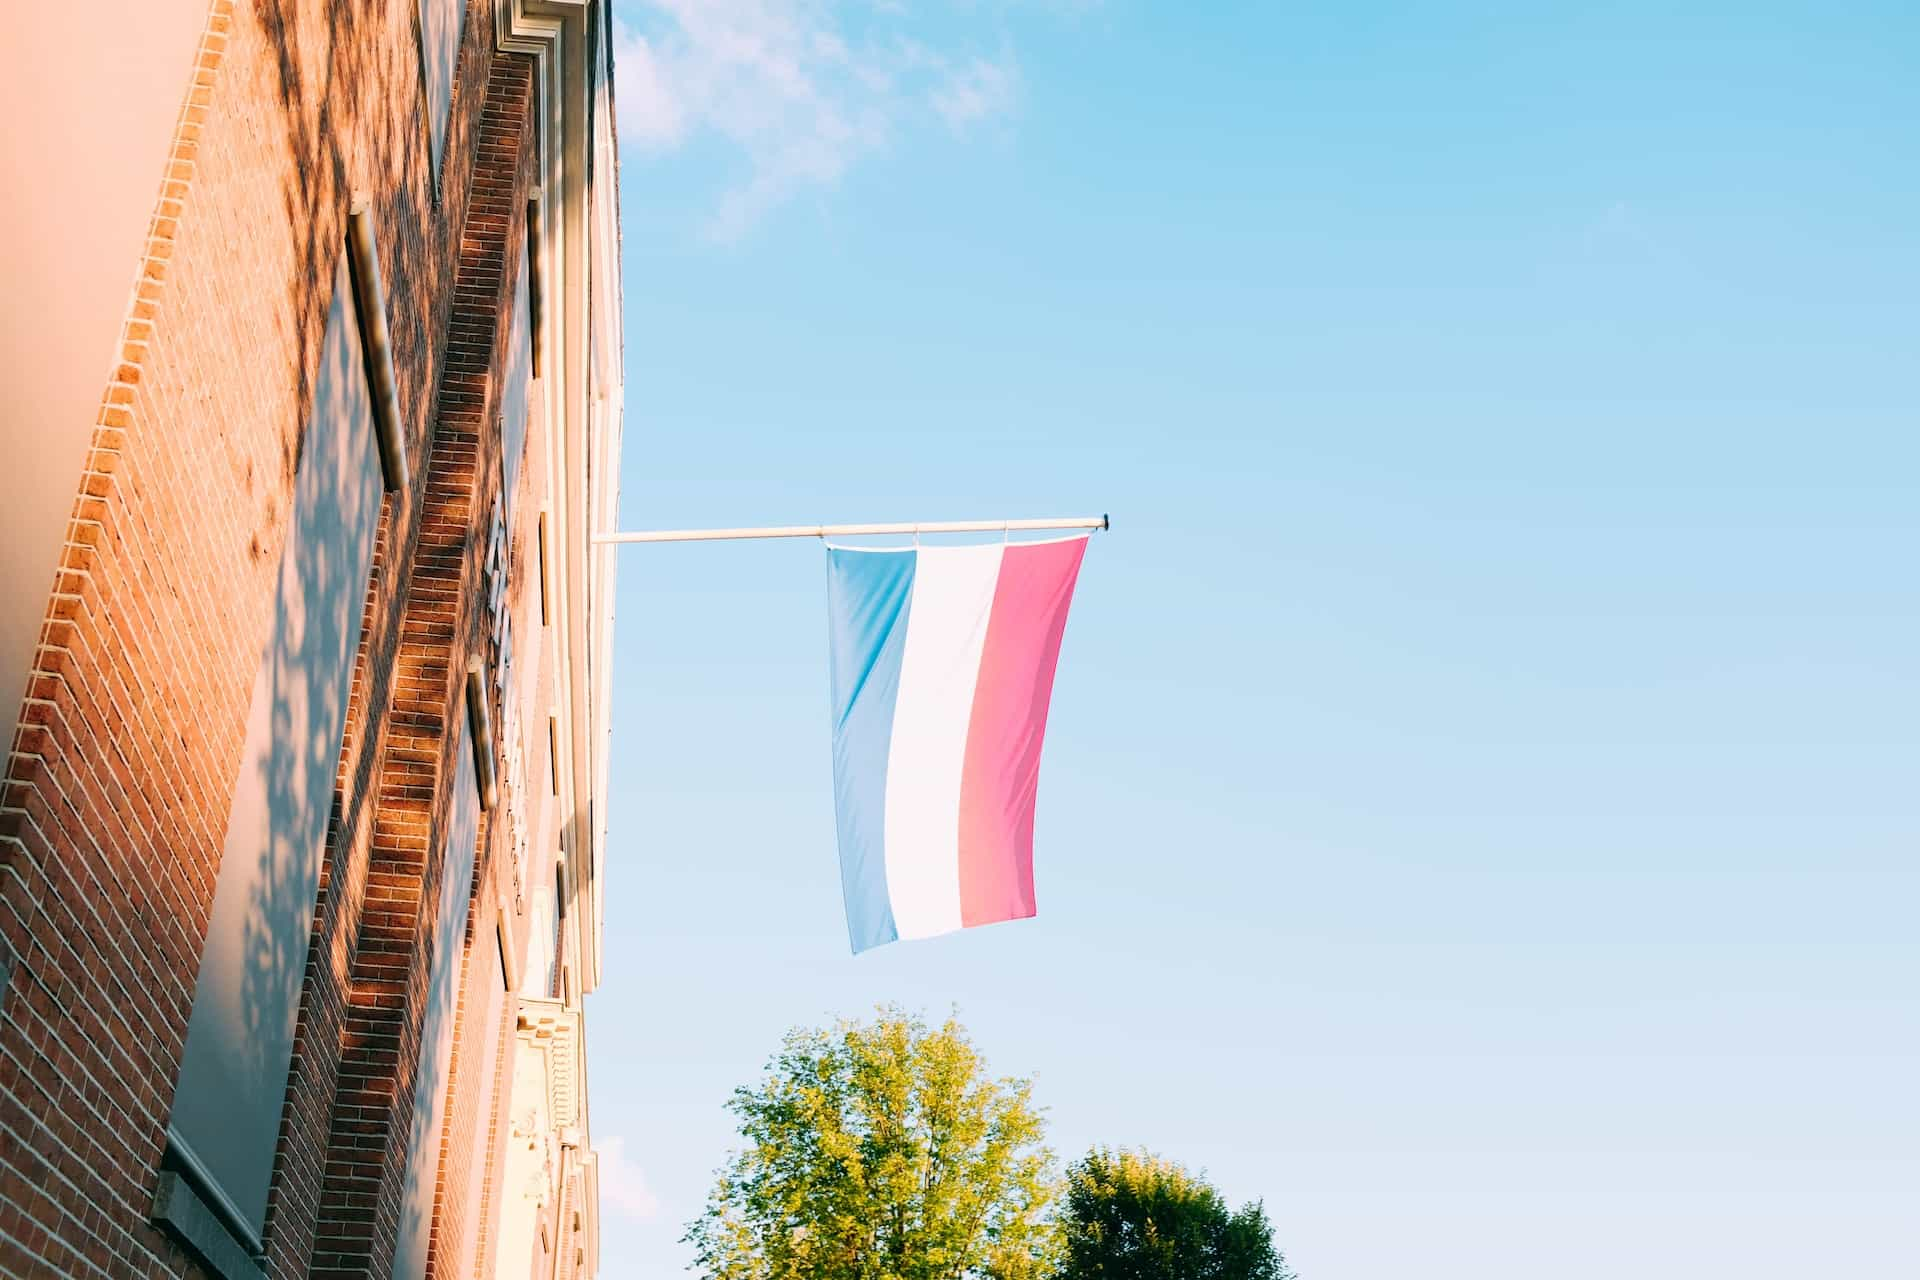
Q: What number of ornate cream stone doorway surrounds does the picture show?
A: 1